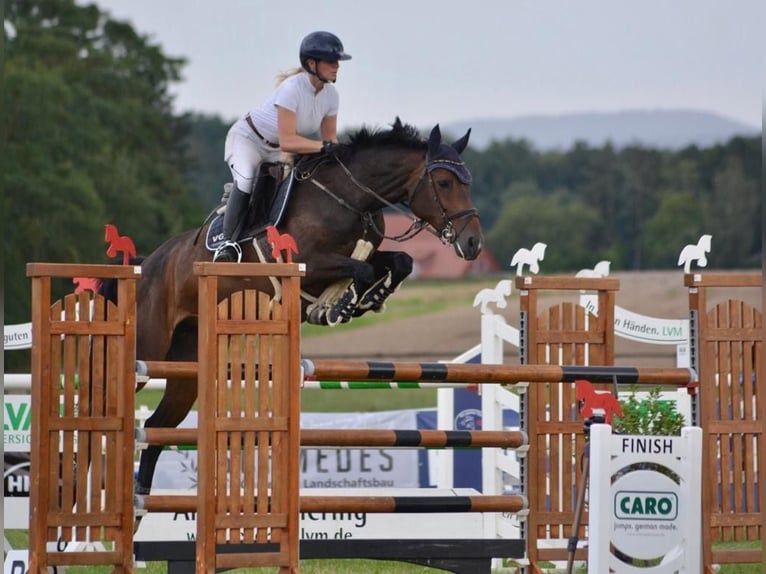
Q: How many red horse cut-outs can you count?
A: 4